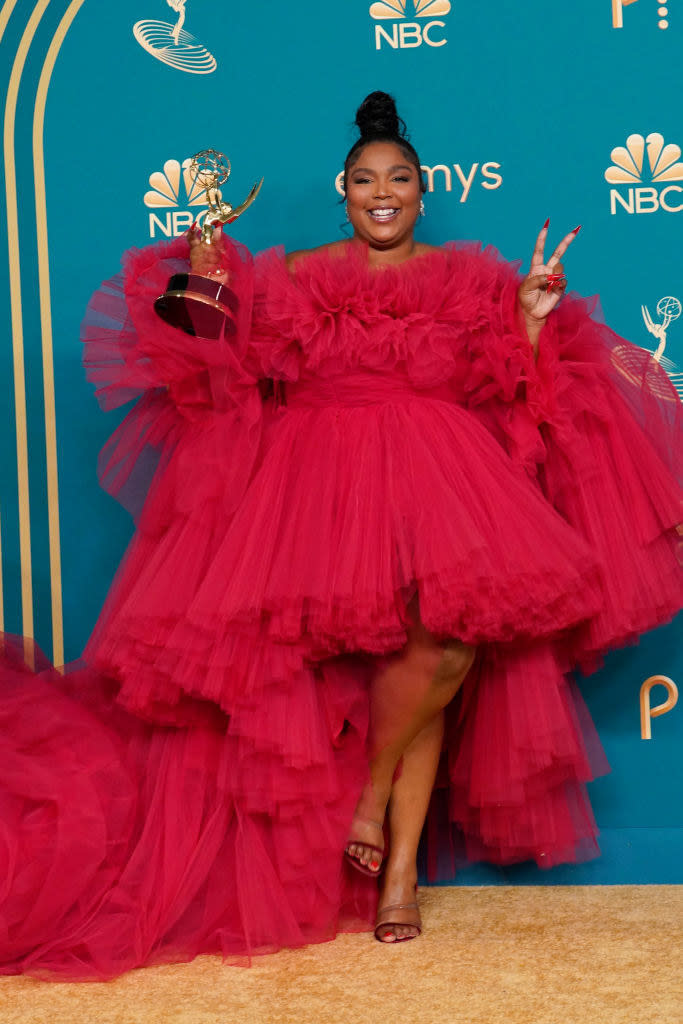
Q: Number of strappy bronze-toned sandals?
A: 2